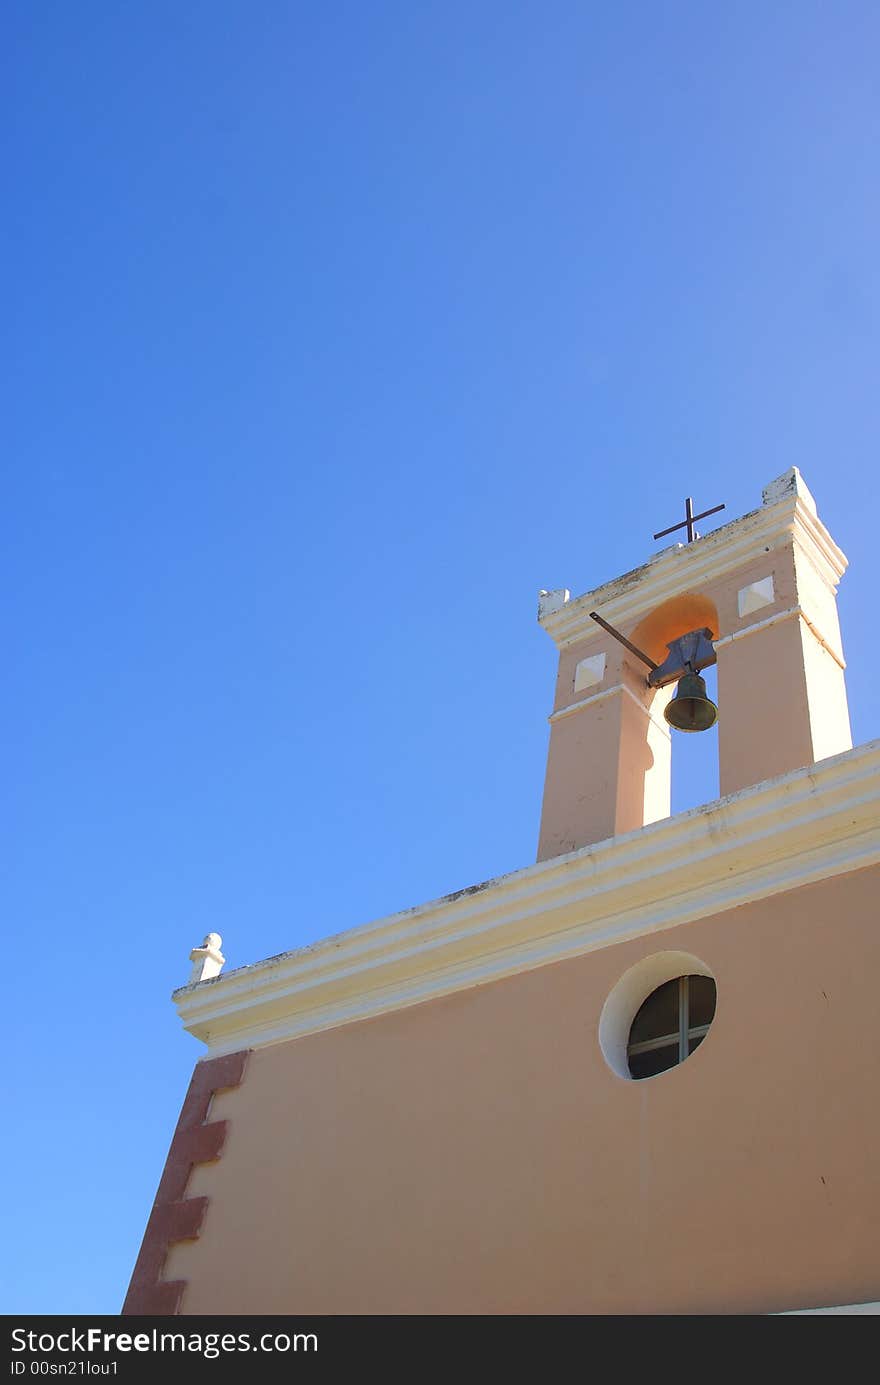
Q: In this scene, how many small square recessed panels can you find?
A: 2